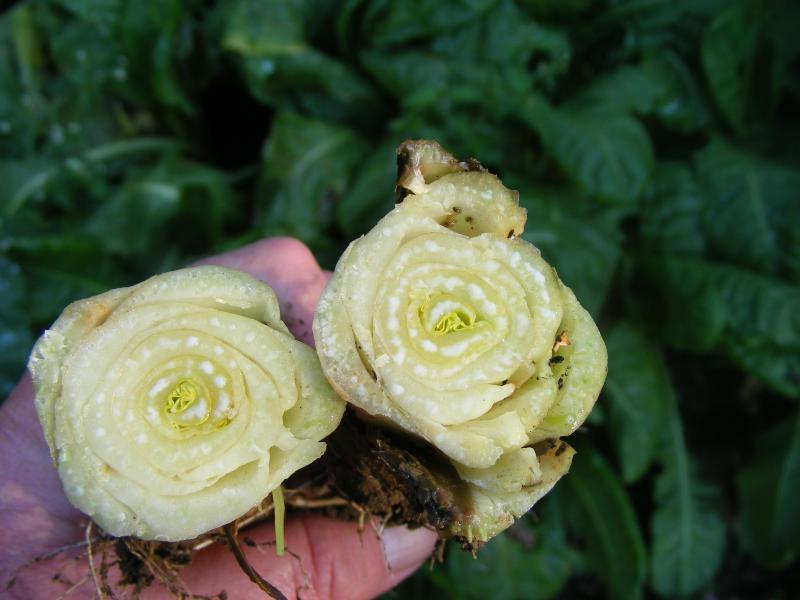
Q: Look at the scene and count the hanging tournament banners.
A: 0